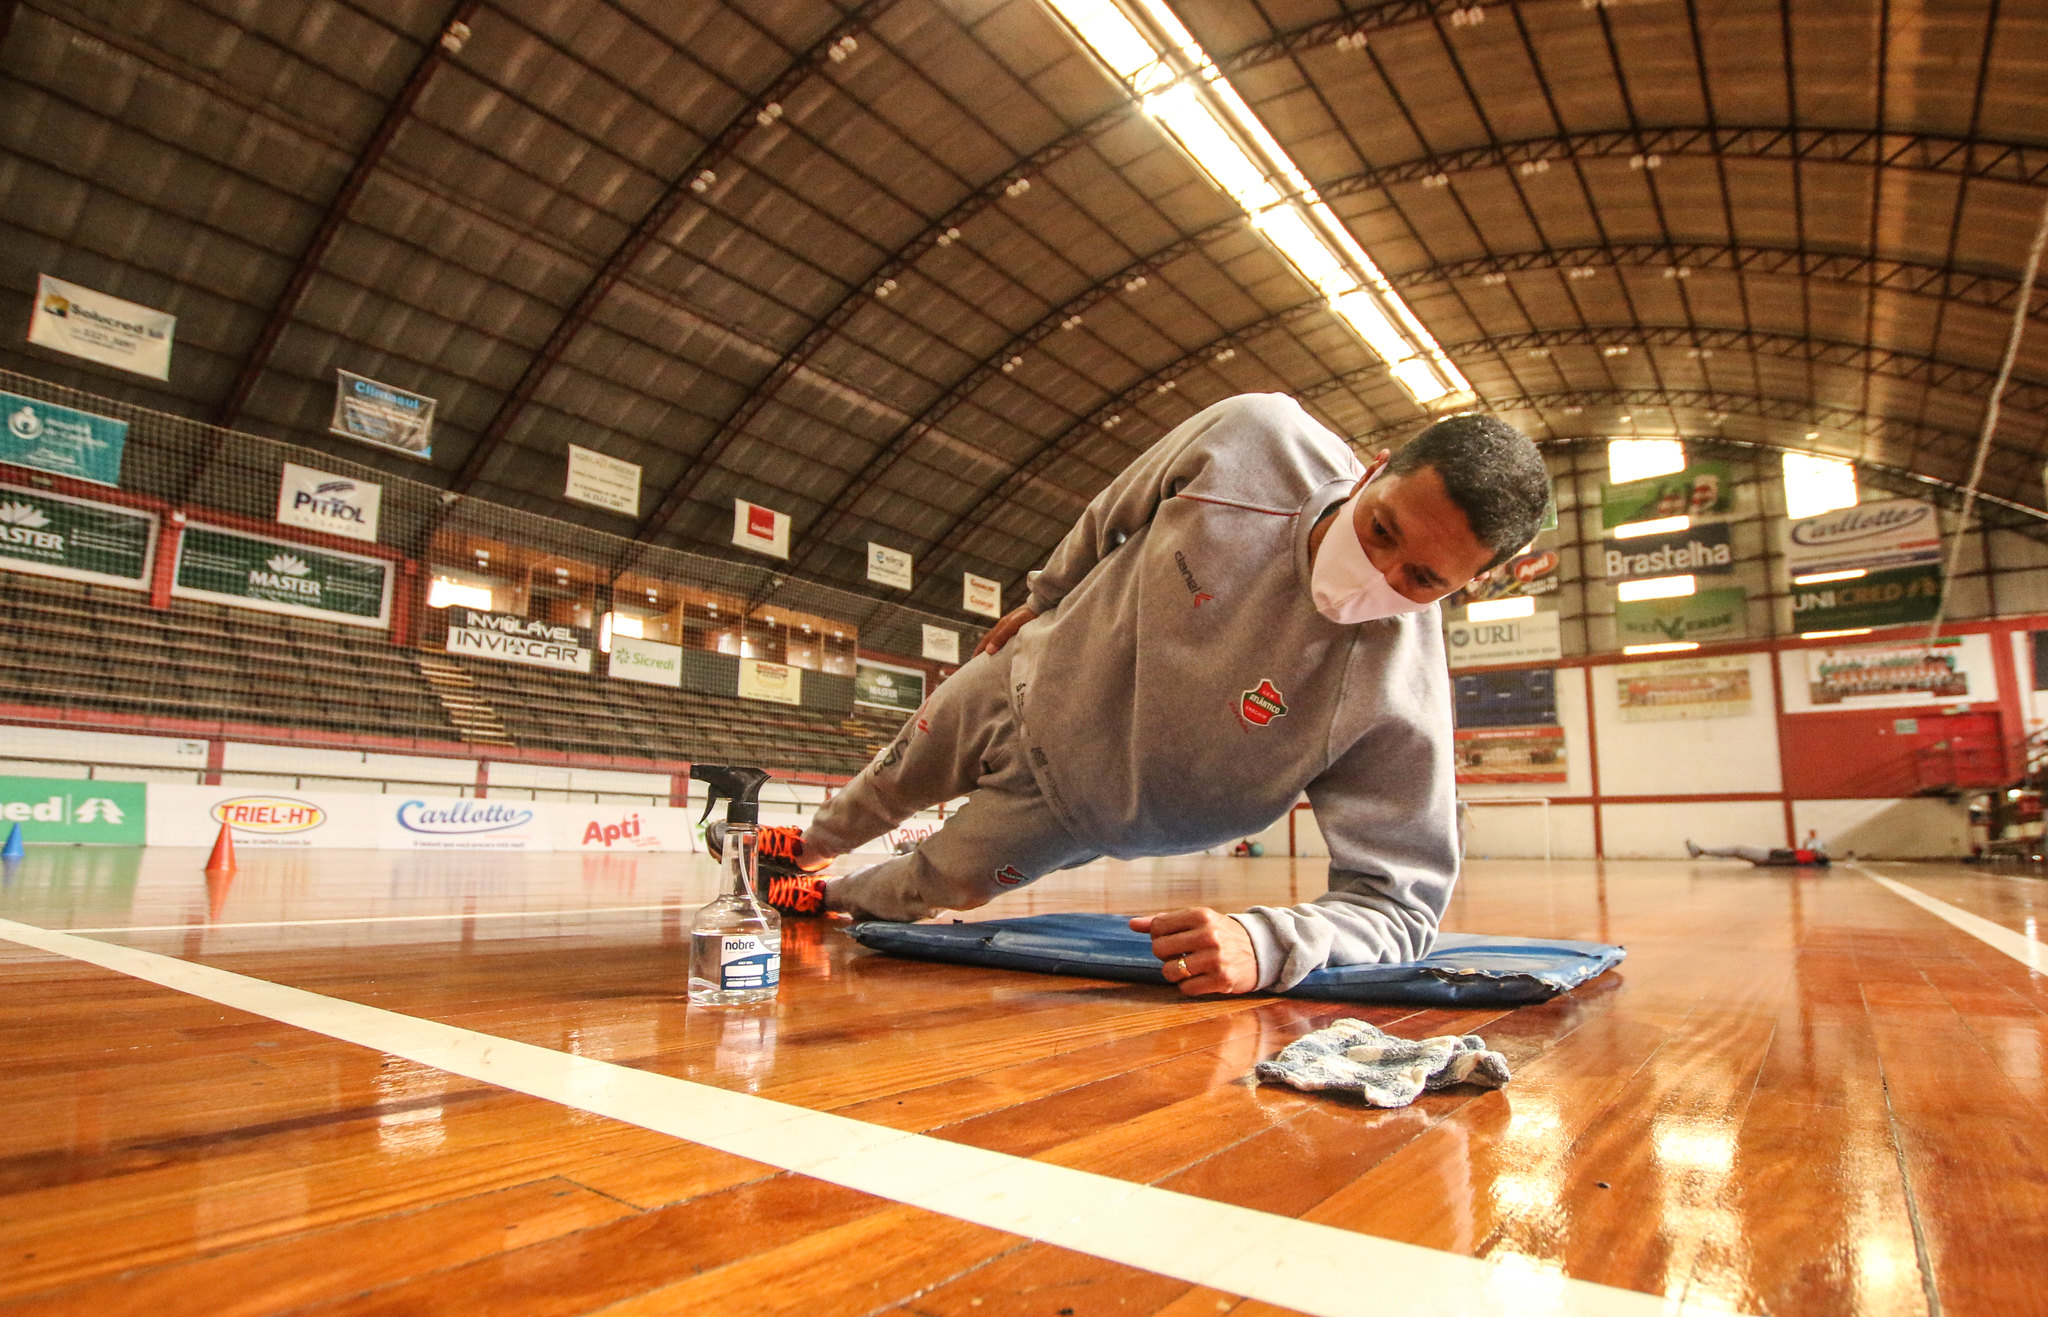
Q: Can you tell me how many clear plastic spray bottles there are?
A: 1